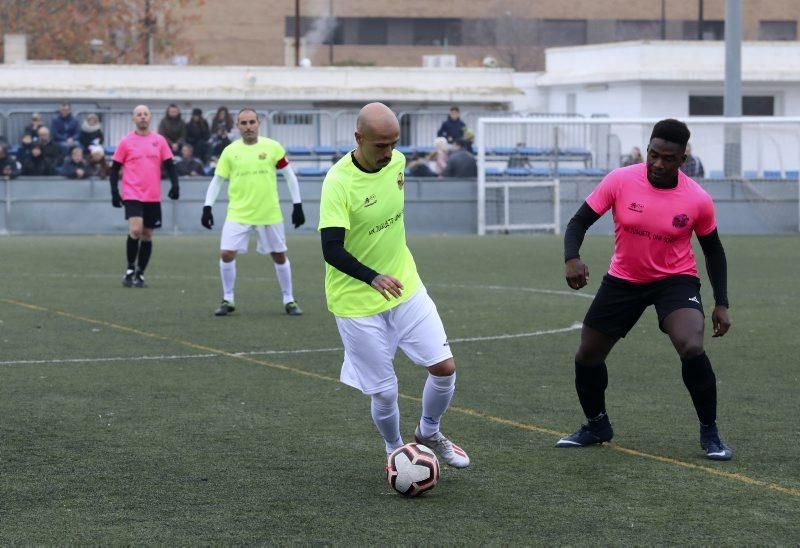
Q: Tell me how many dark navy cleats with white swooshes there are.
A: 2